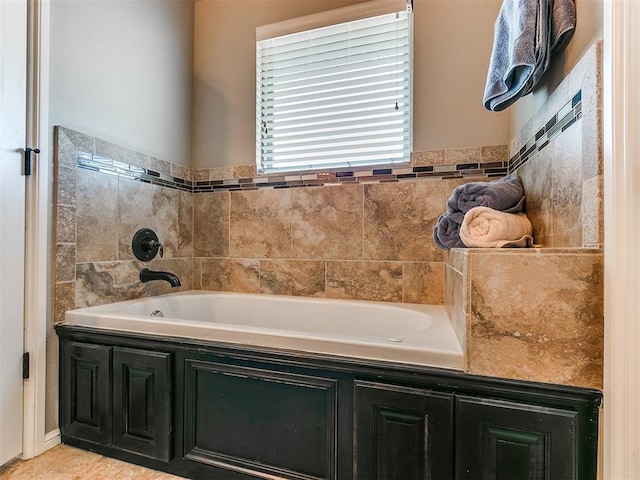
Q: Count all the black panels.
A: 5